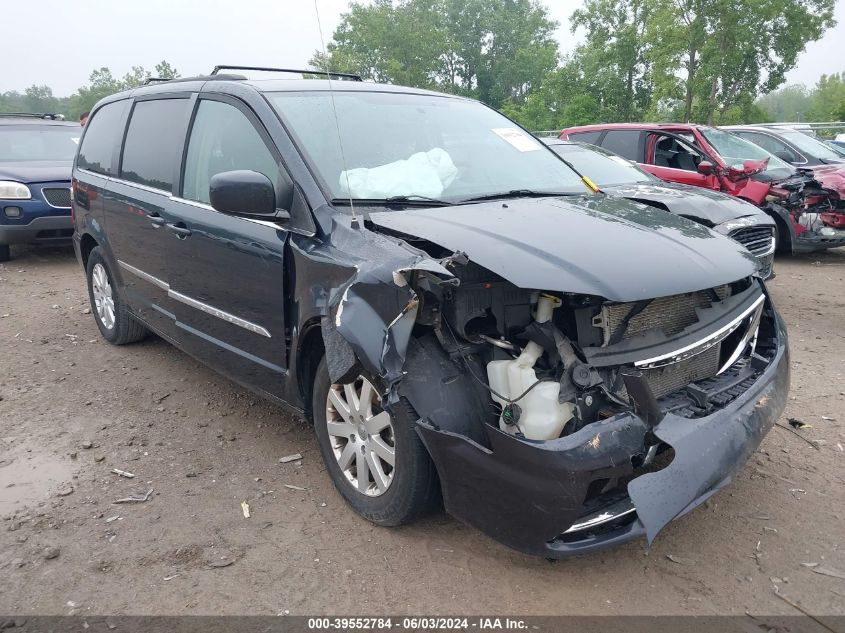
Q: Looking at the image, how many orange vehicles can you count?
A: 0